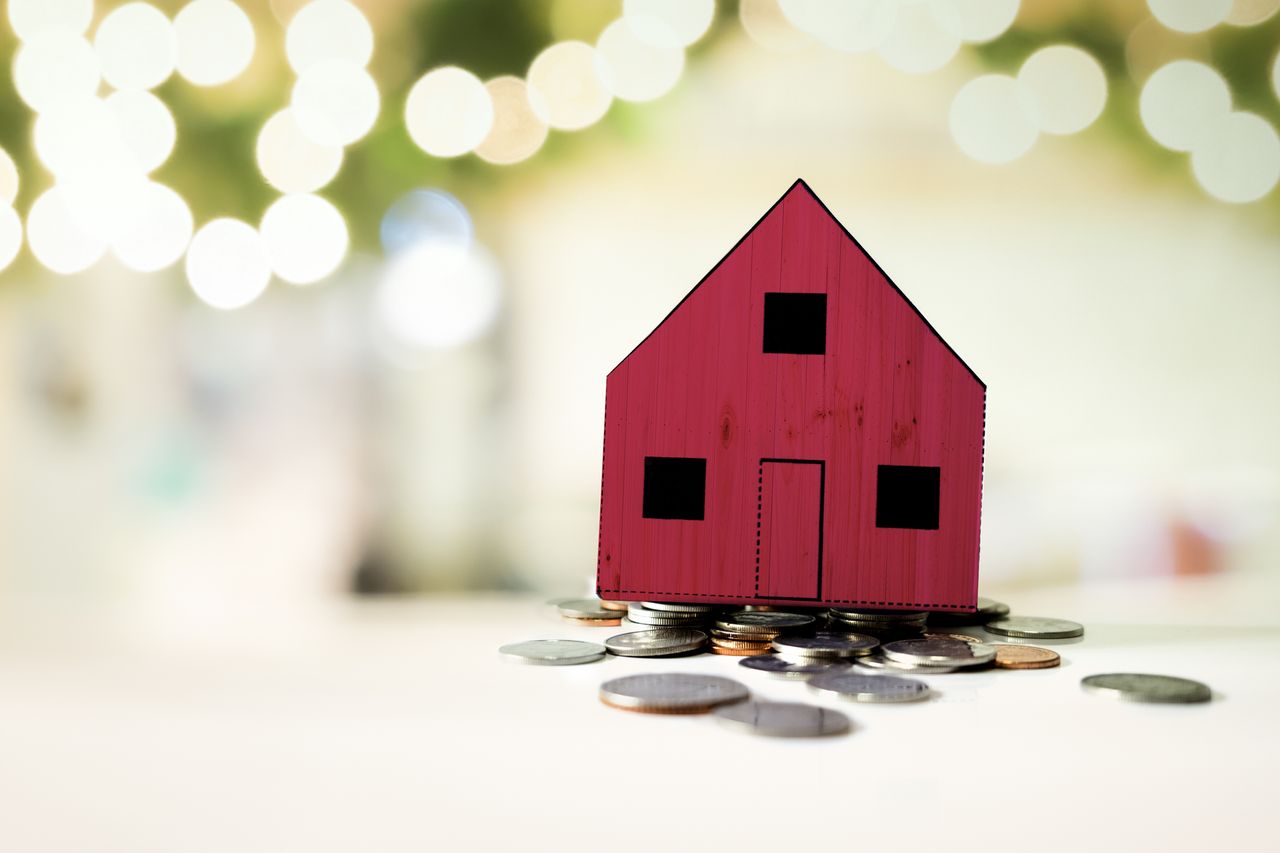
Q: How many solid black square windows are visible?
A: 3